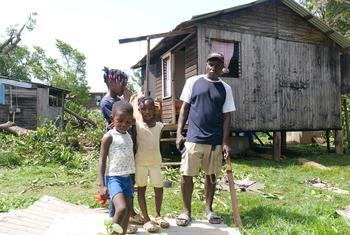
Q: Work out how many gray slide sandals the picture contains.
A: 2